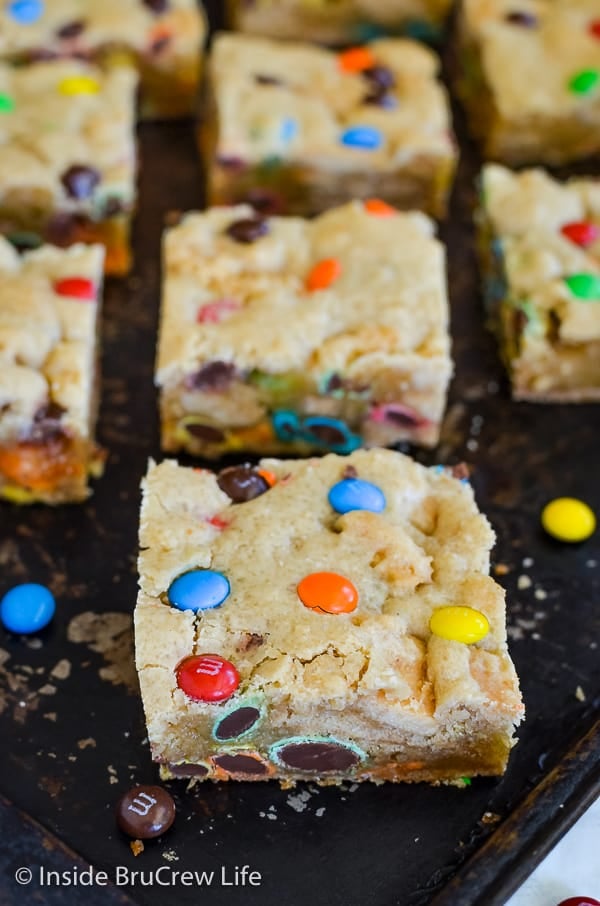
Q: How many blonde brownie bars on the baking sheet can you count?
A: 9